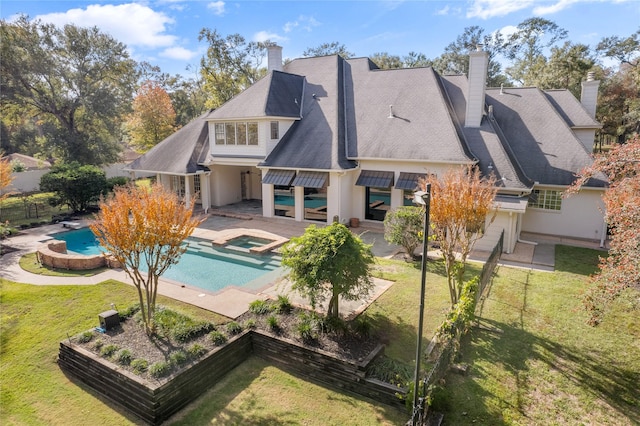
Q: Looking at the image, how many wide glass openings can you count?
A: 4